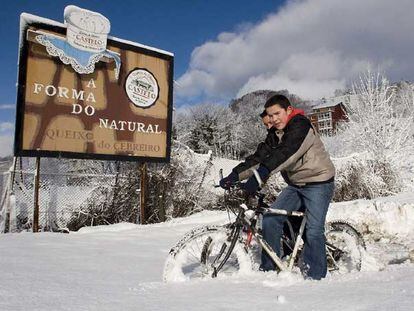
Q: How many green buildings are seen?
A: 0